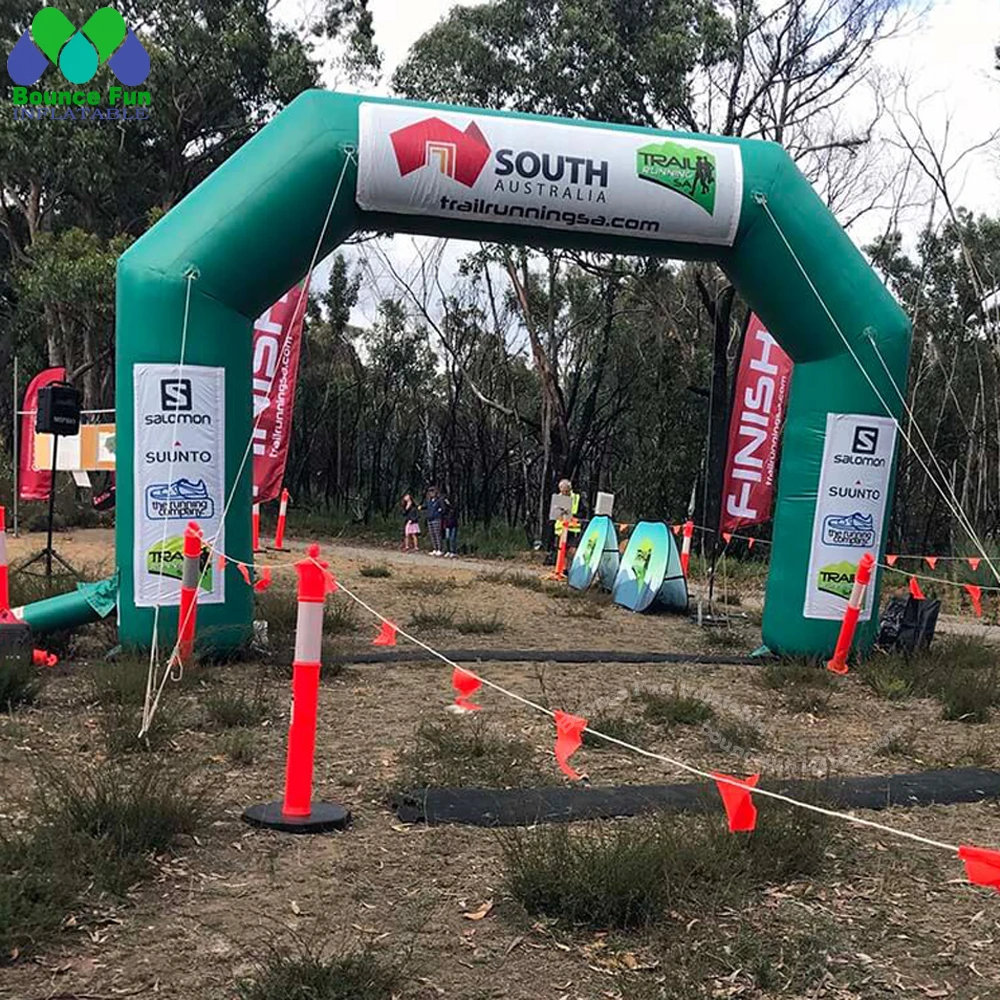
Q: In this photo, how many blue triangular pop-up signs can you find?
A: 2